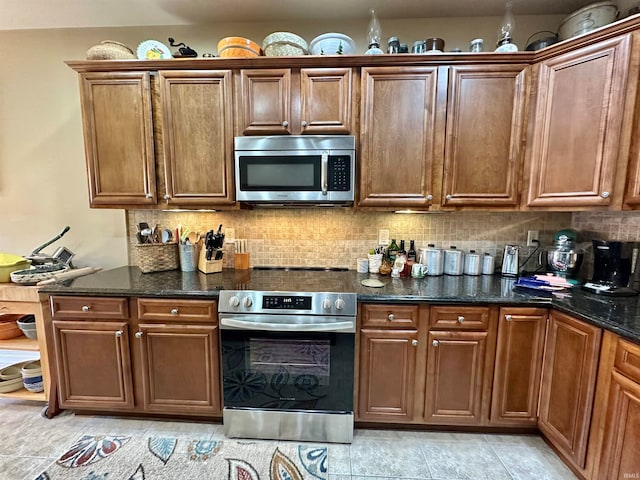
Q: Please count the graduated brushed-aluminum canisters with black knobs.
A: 4